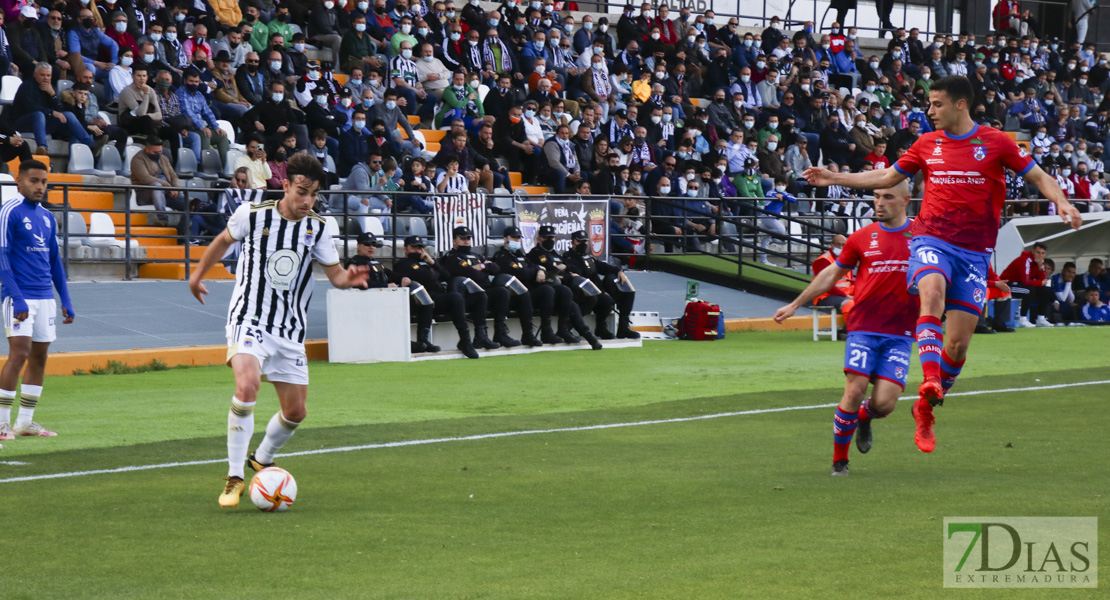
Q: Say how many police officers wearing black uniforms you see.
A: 6